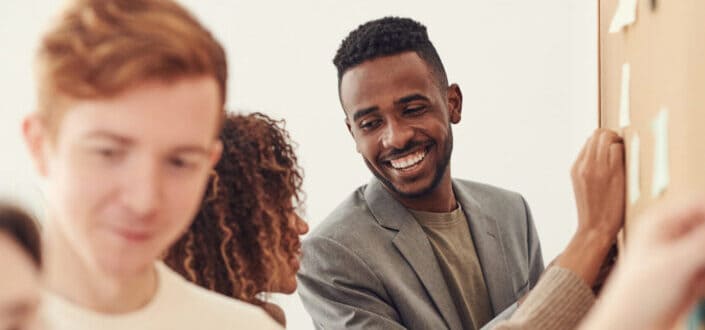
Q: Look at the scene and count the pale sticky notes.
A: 4